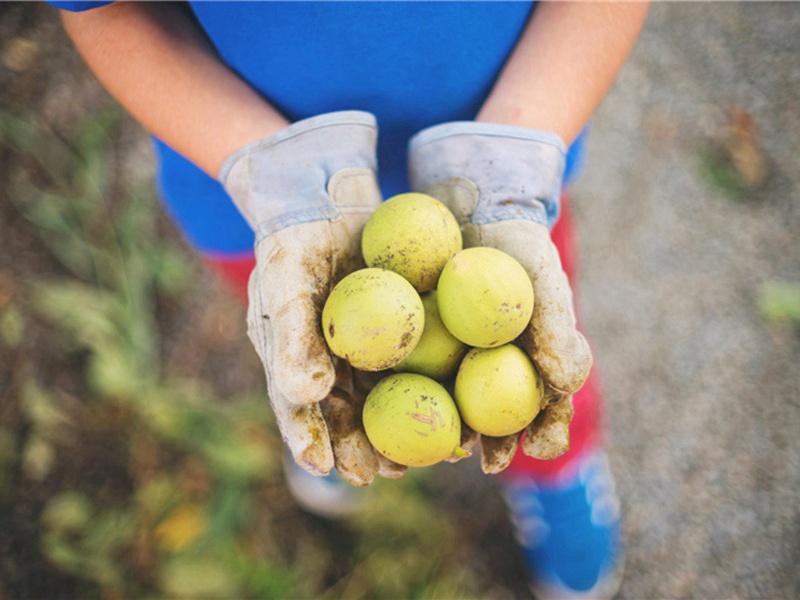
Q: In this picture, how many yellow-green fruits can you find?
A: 6